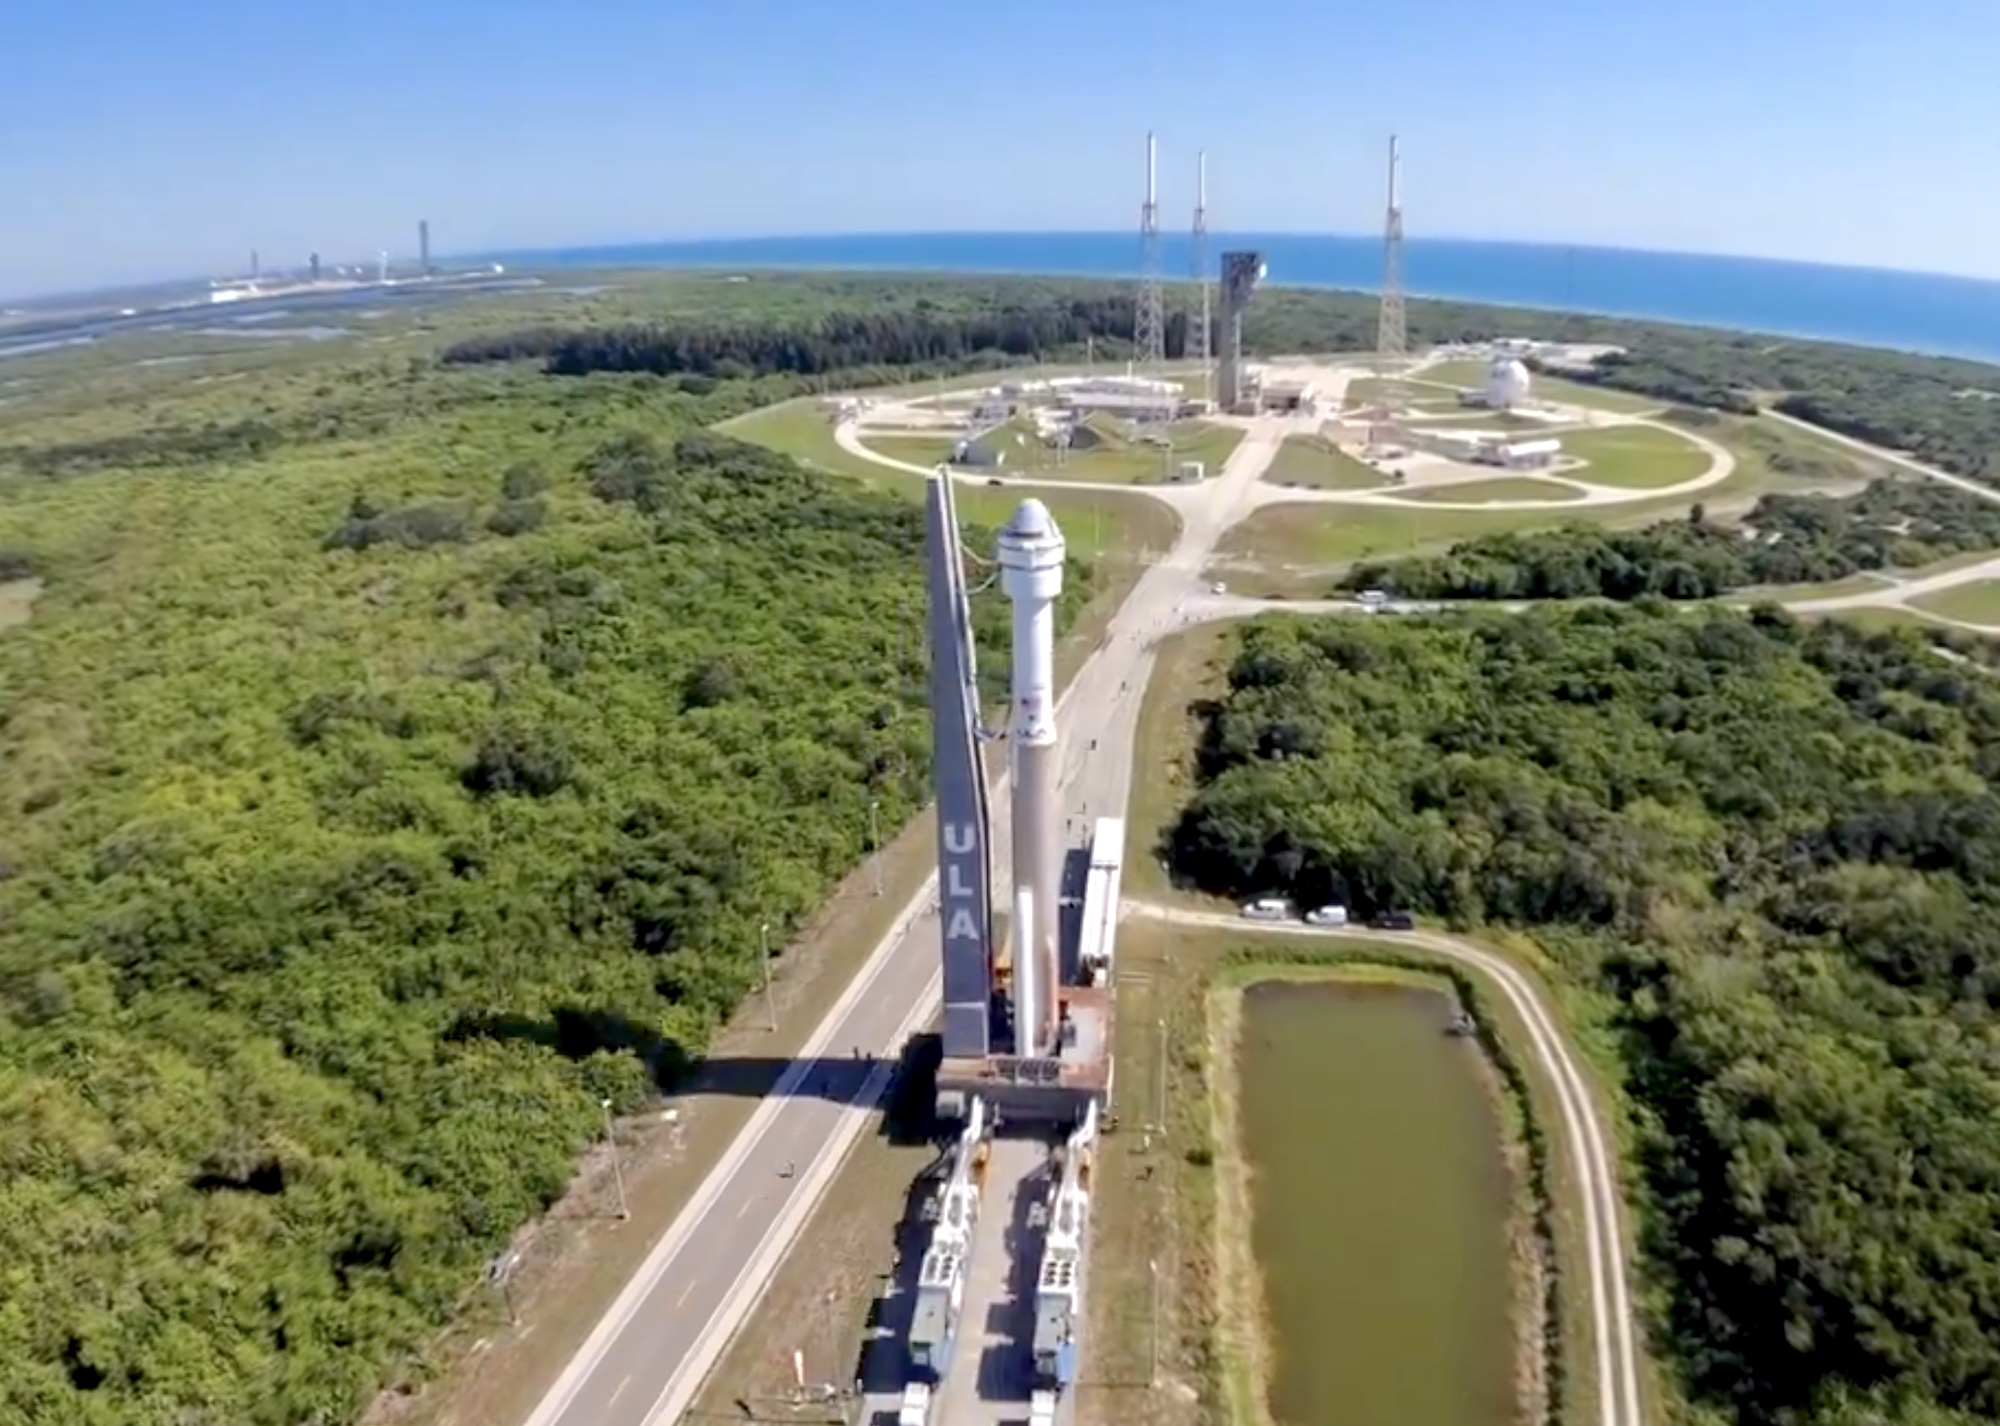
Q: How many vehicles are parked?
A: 3